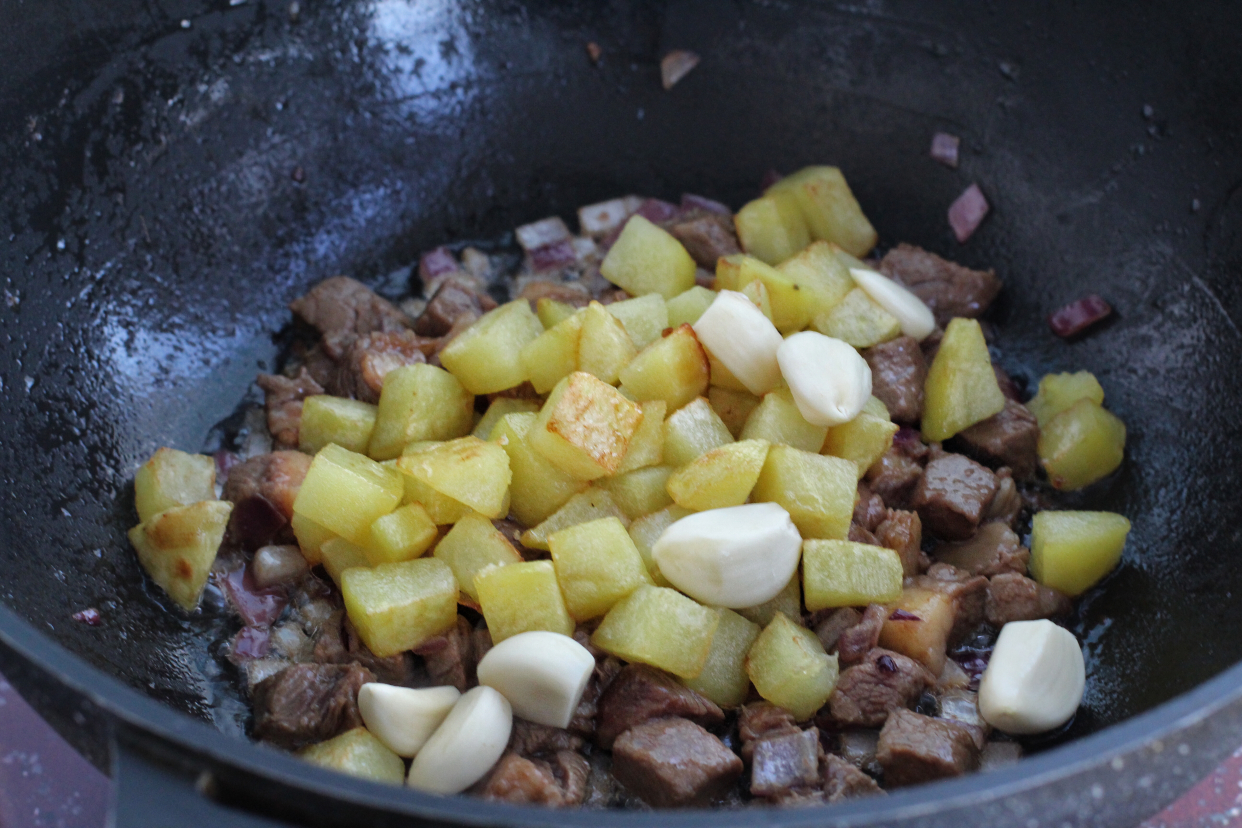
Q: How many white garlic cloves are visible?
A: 8